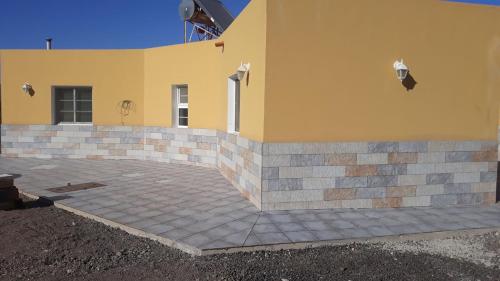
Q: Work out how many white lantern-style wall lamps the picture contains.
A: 3